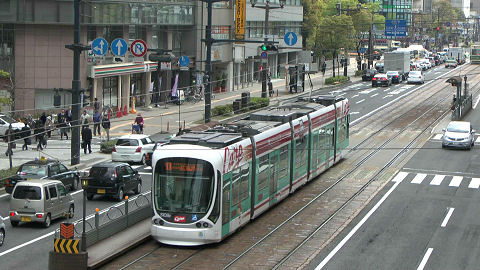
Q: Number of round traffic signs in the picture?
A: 6